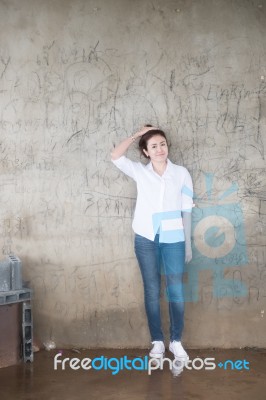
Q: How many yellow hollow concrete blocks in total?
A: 0